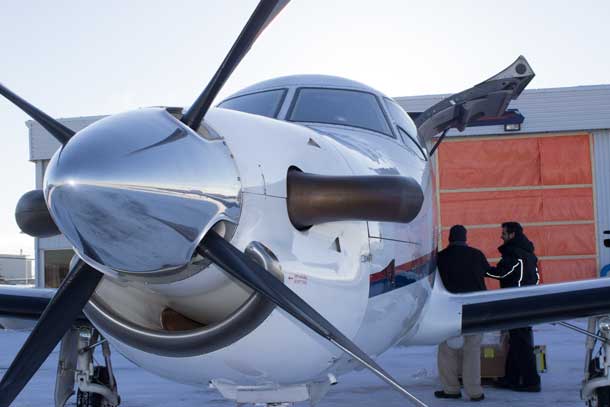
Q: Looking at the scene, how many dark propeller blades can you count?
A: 4